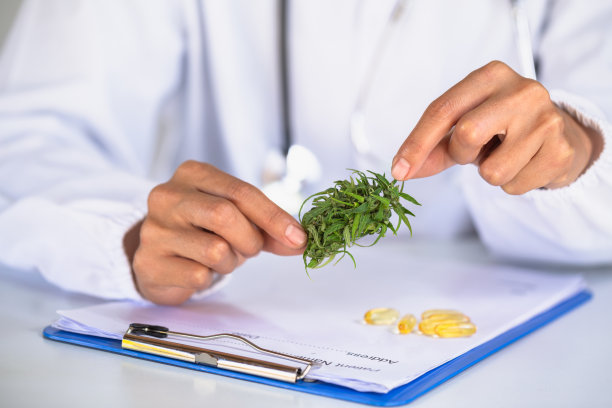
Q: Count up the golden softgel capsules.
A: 5